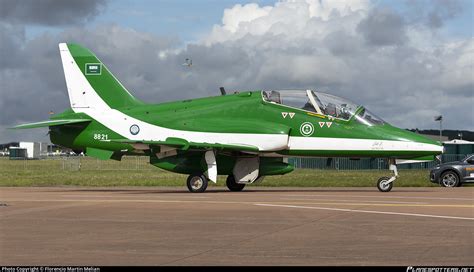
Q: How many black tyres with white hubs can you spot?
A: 2